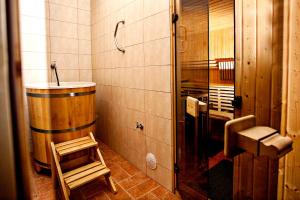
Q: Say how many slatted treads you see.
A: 2